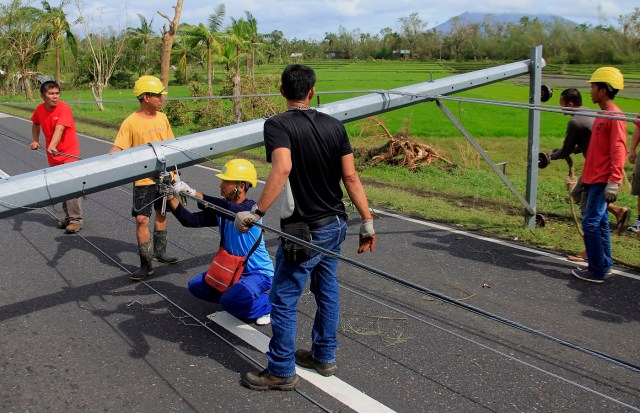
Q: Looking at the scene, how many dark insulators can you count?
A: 3